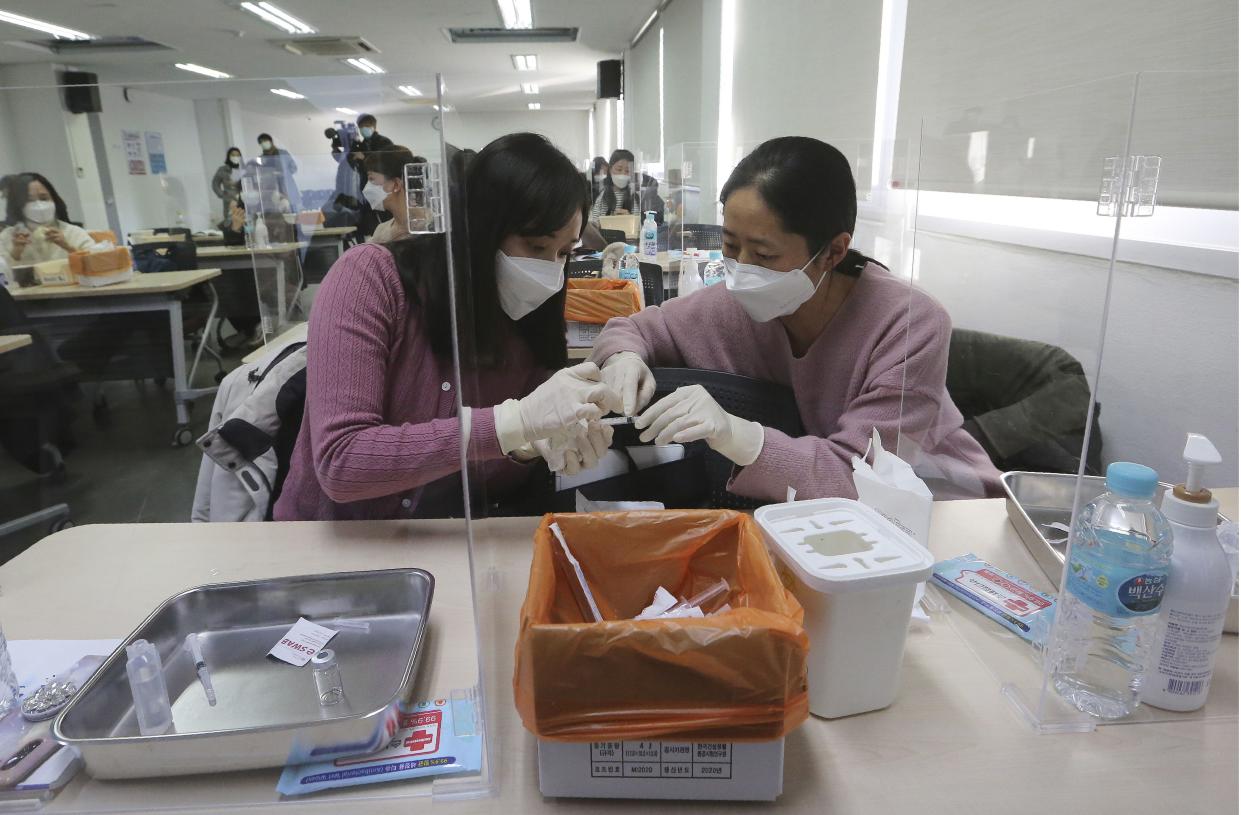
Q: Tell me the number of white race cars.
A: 0